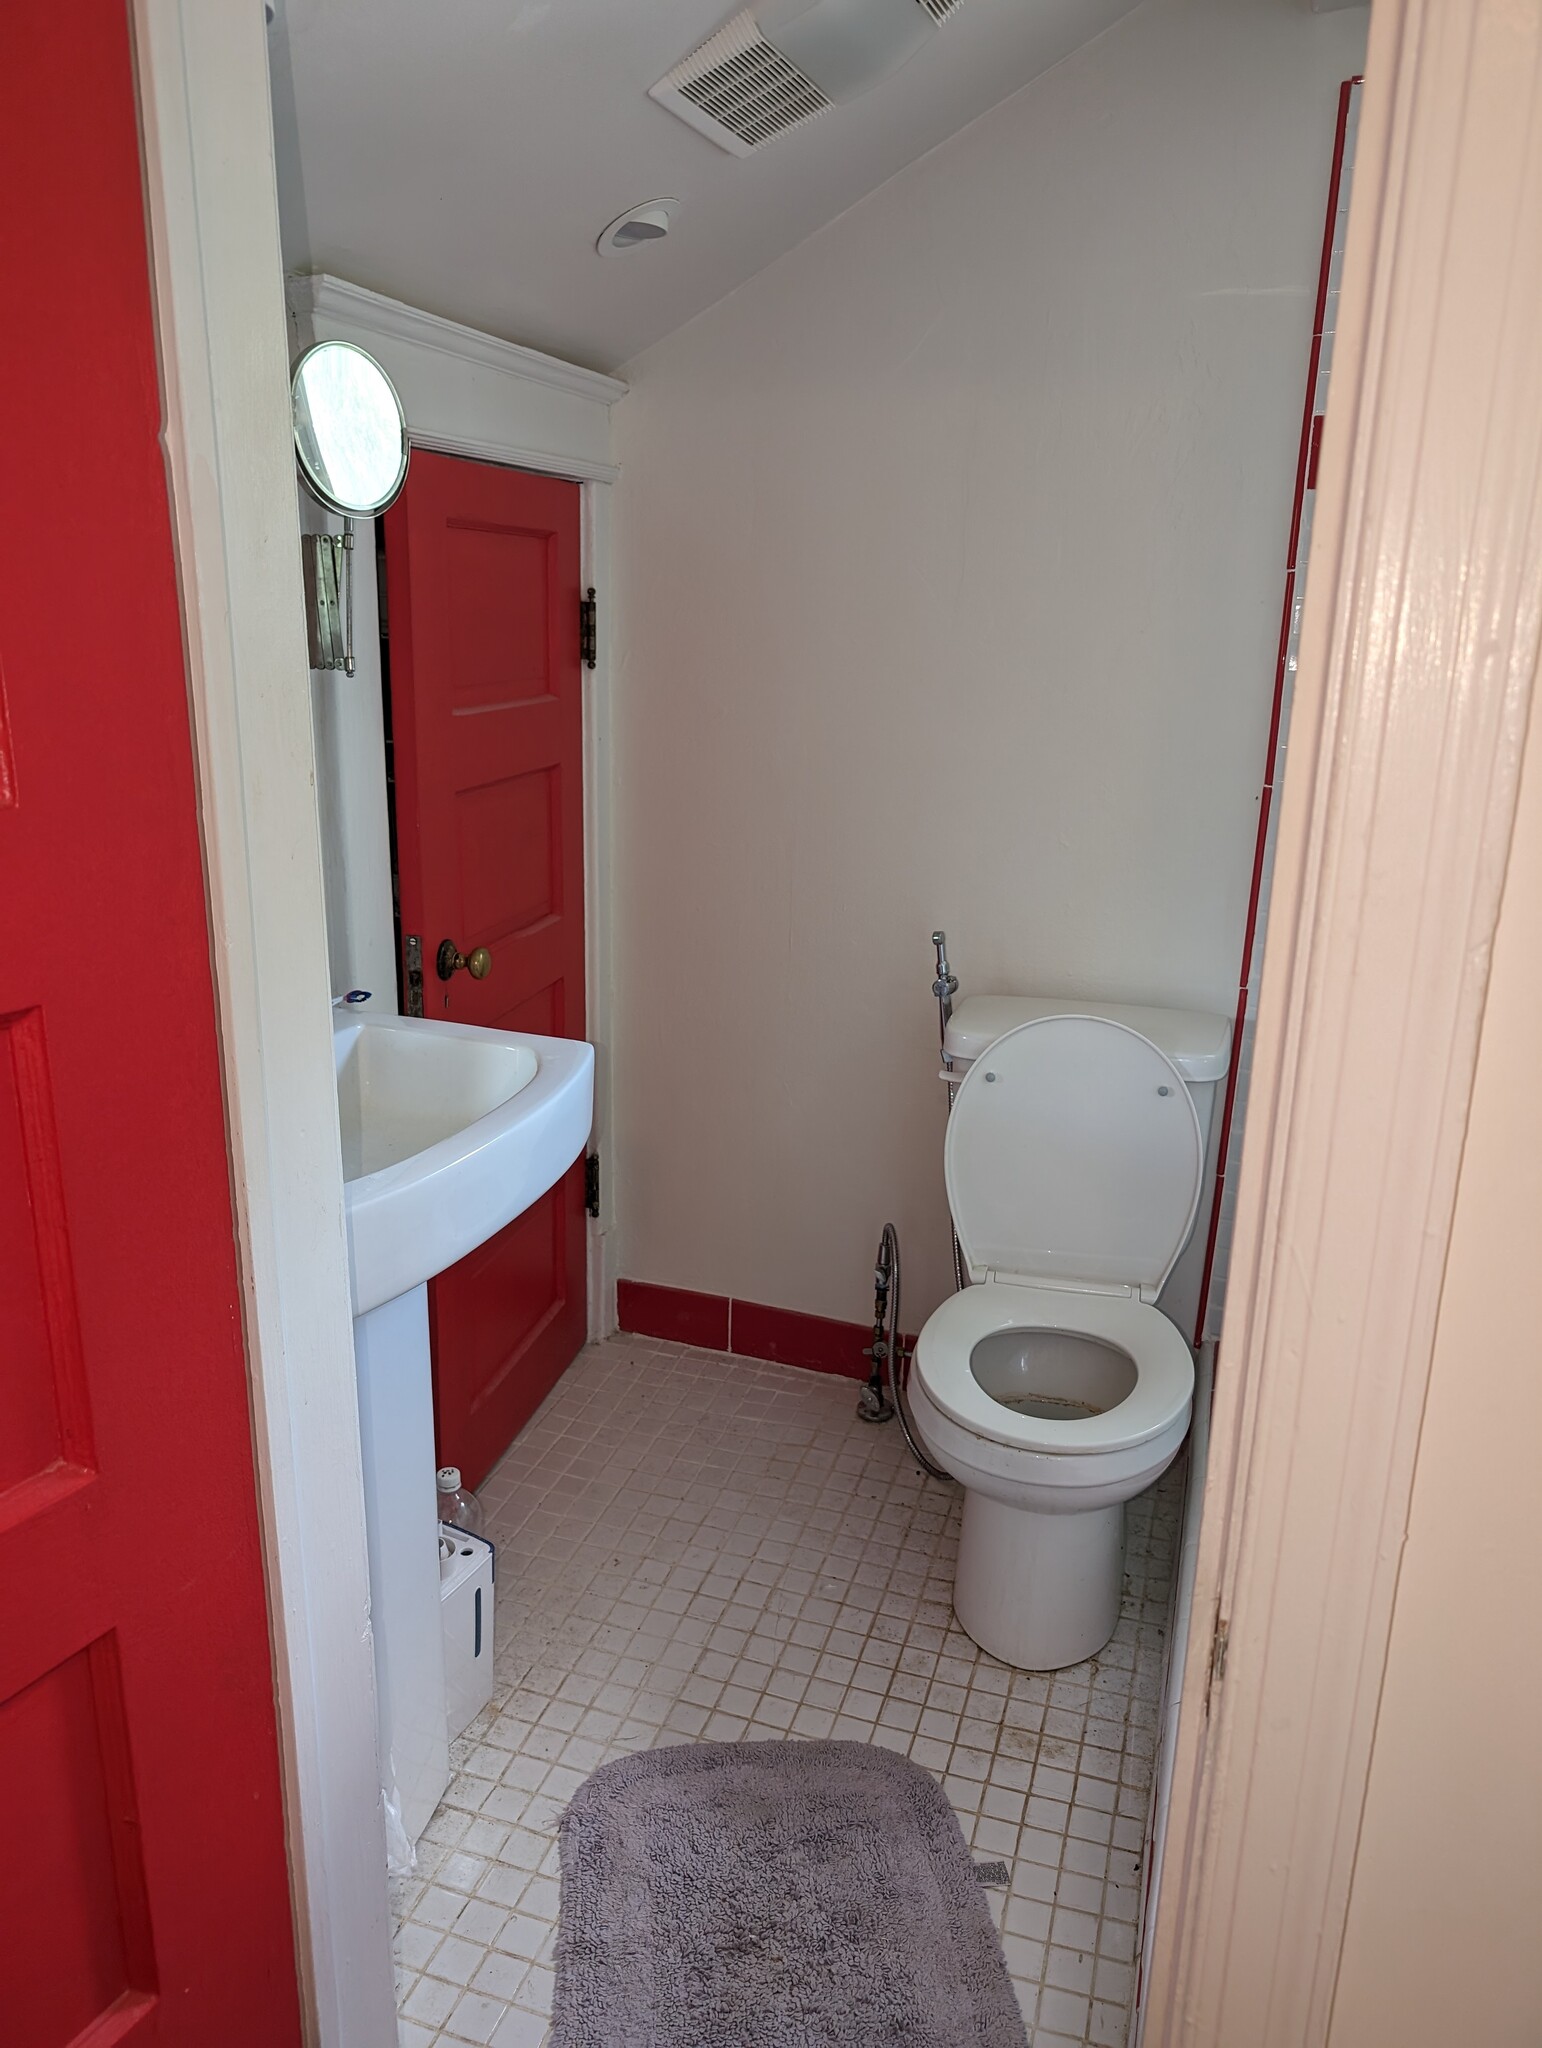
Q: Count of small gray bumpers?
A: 2